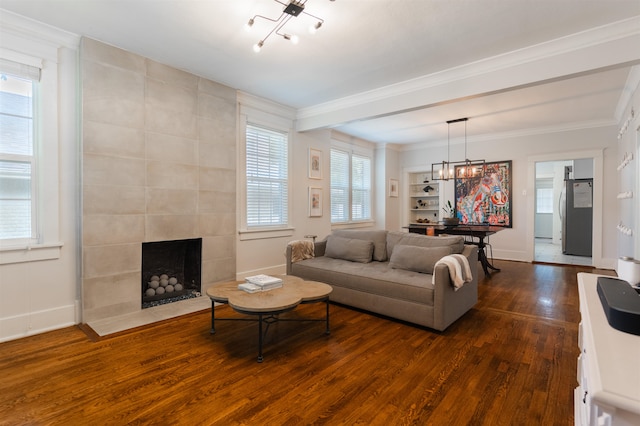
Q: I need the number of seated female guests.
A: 0